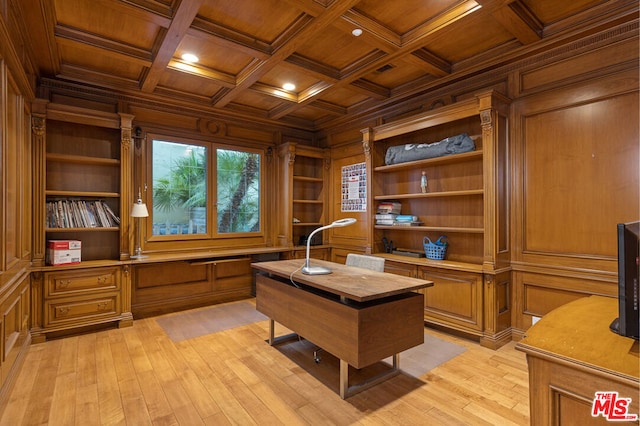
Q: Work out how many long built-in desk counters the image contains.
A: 1